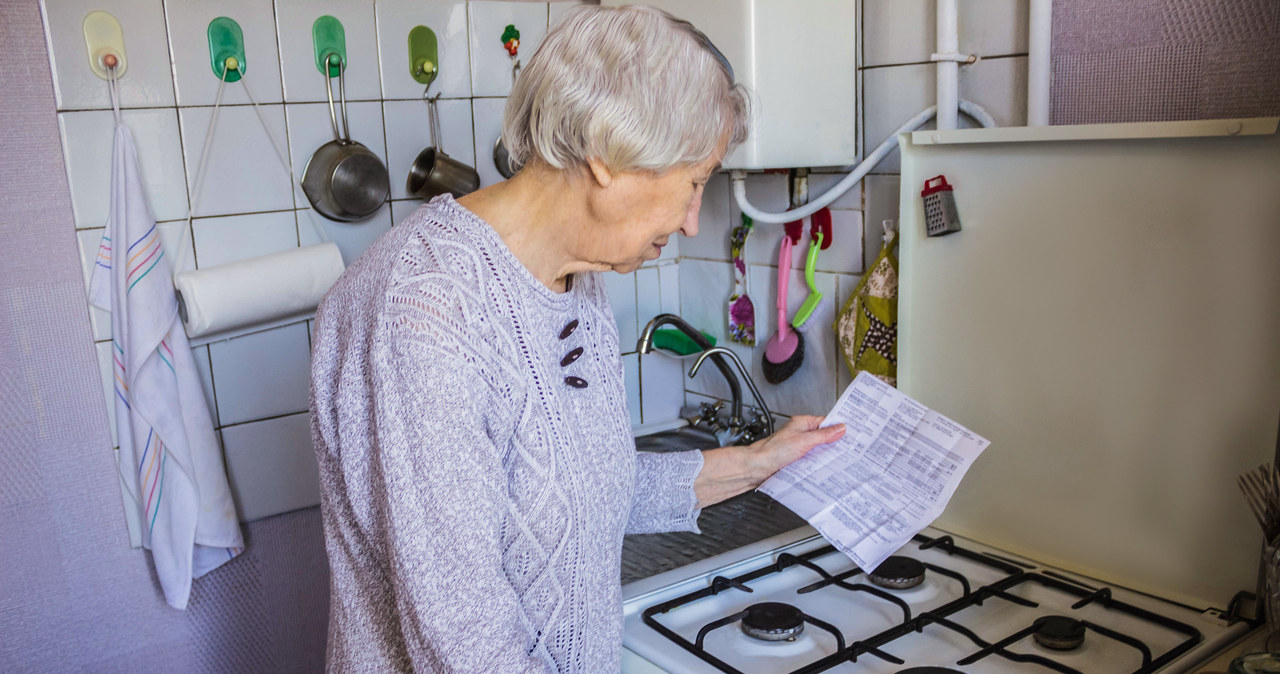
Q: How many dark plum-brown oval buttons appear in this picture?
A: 3